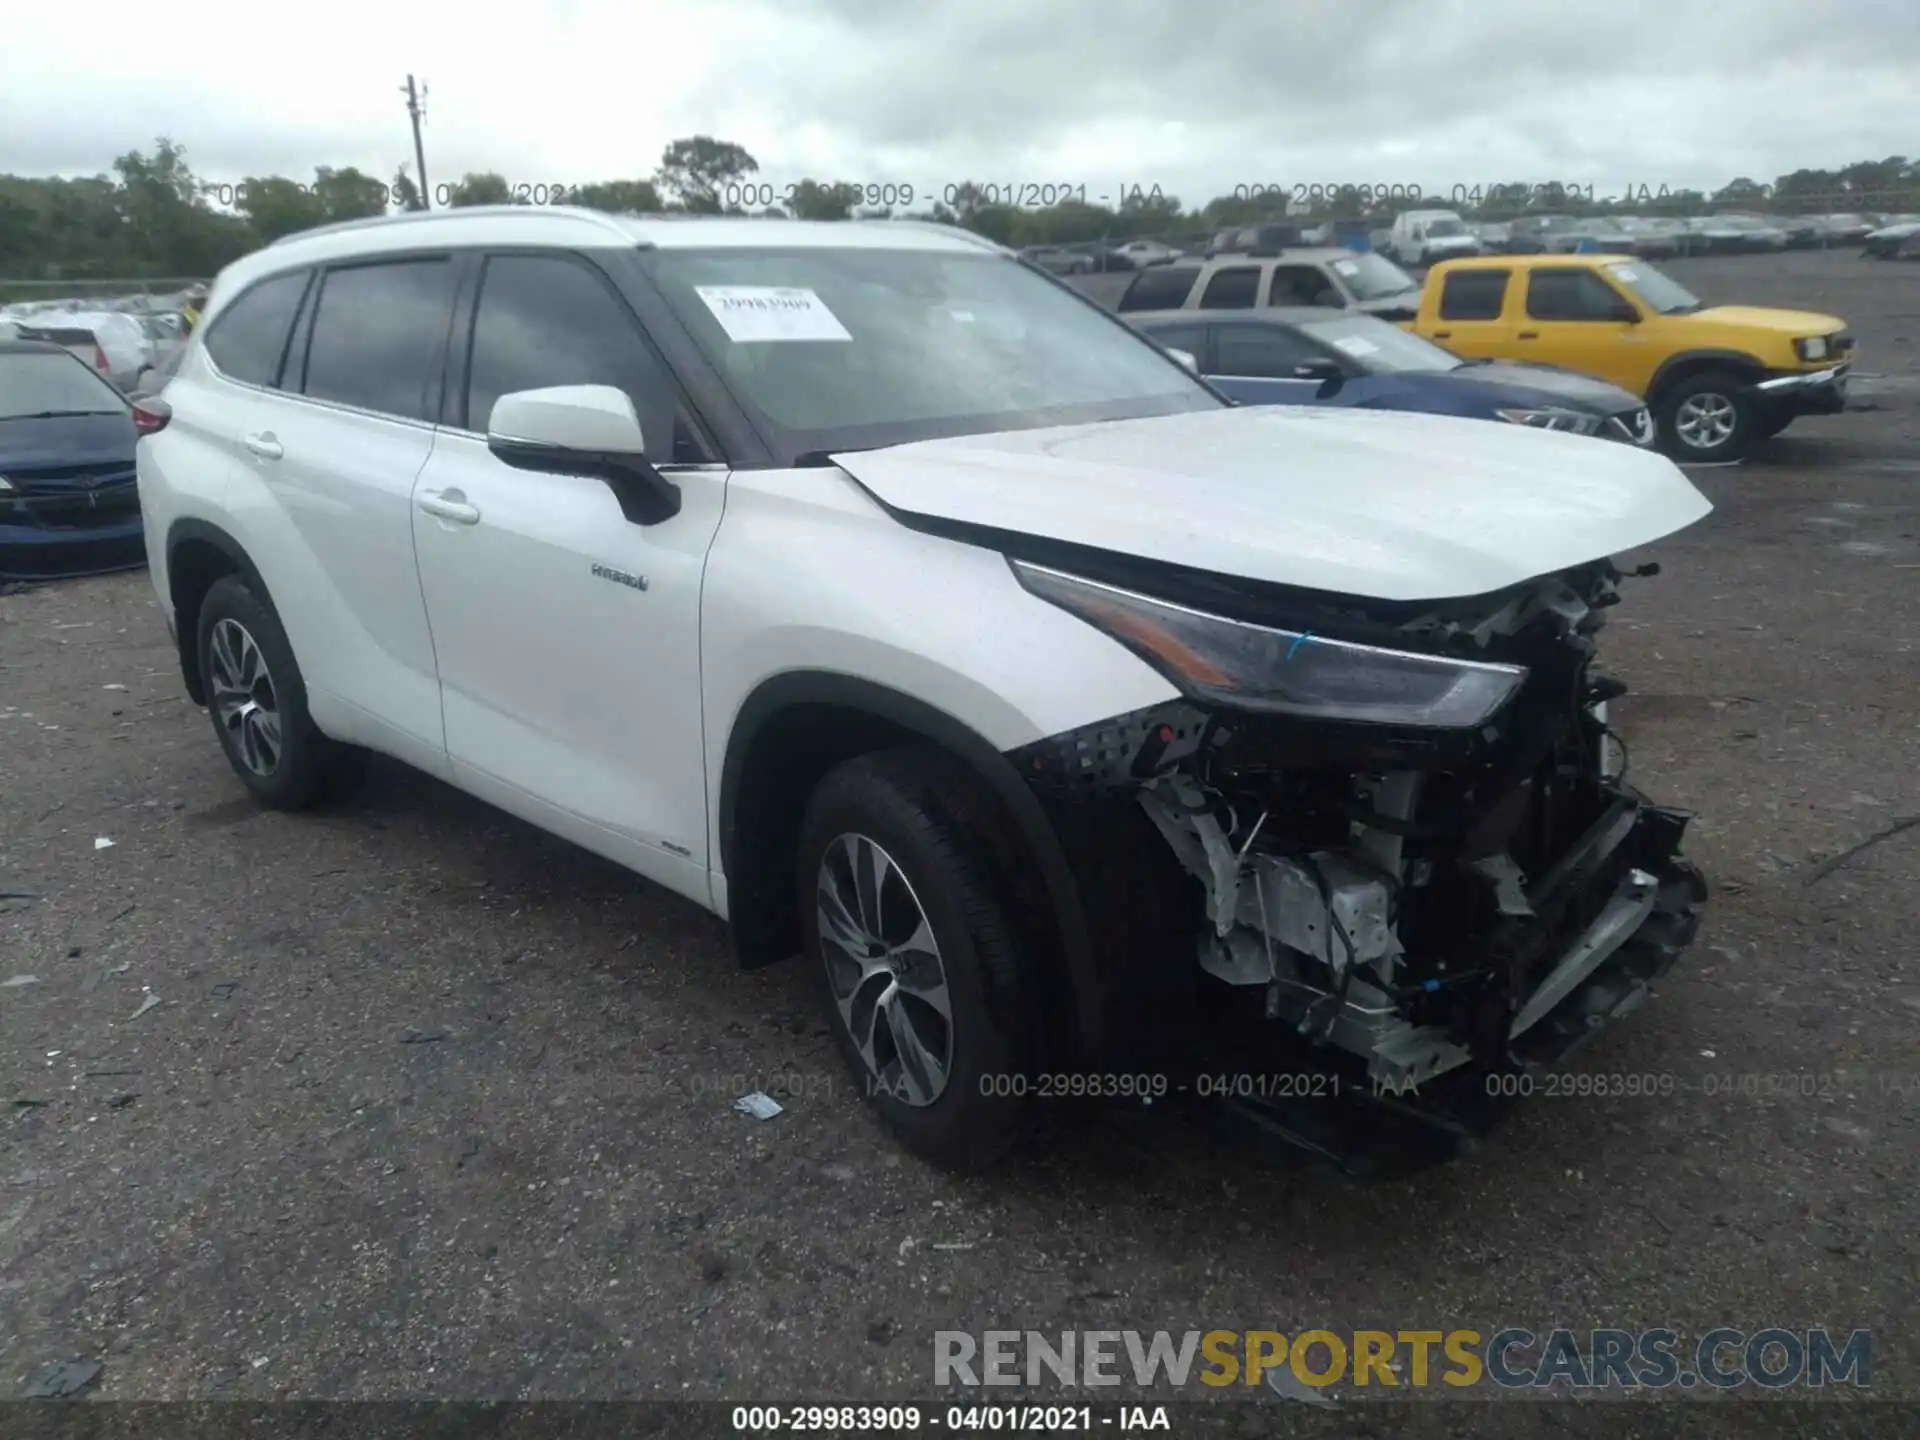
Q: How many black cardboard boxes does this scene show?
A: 0